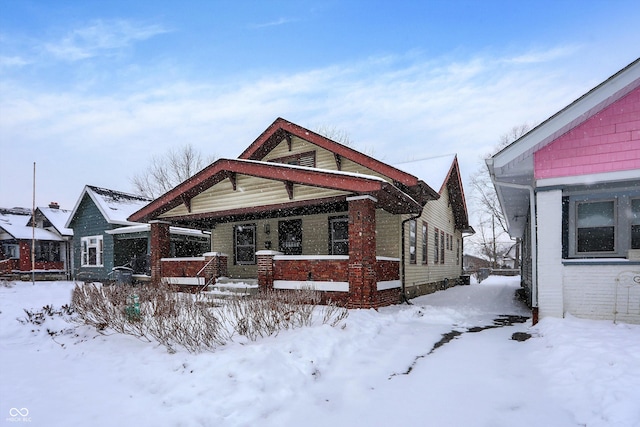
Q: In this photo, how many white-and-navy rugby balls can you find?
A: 0